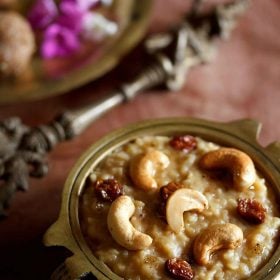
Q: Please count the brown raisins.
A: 5